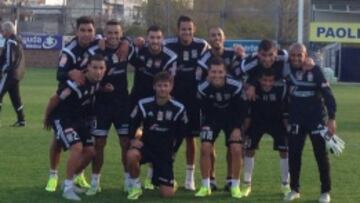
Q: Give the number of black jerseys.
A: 11